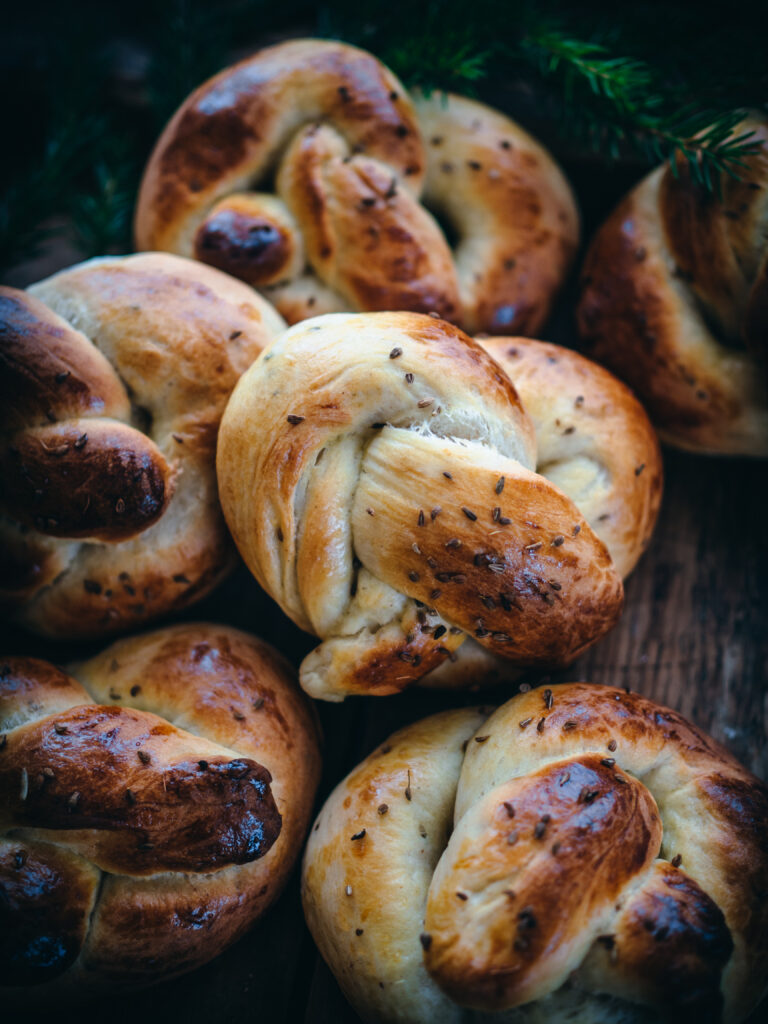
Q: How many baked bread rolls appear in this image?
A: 6